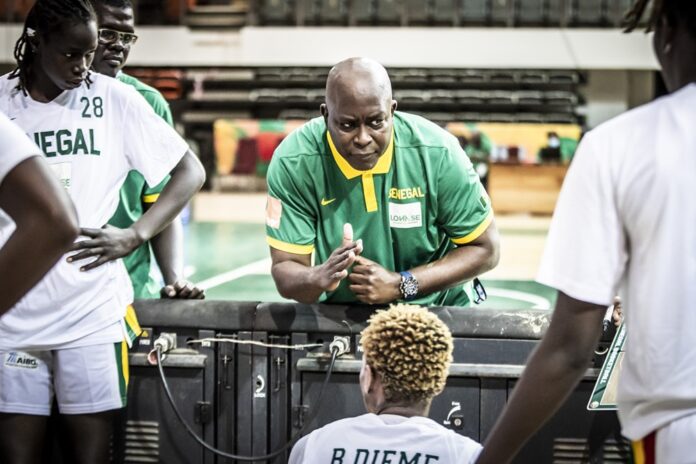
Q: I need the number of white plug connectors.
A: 2